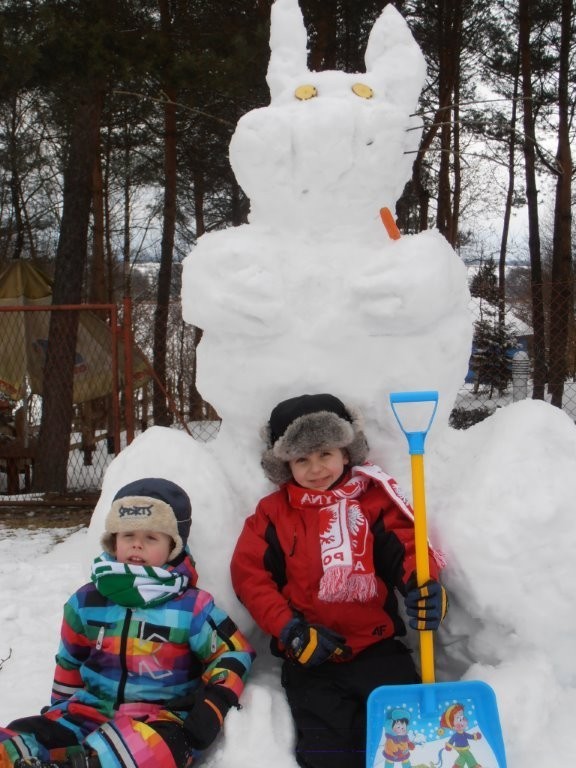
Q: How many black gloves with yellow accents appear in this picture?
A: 2